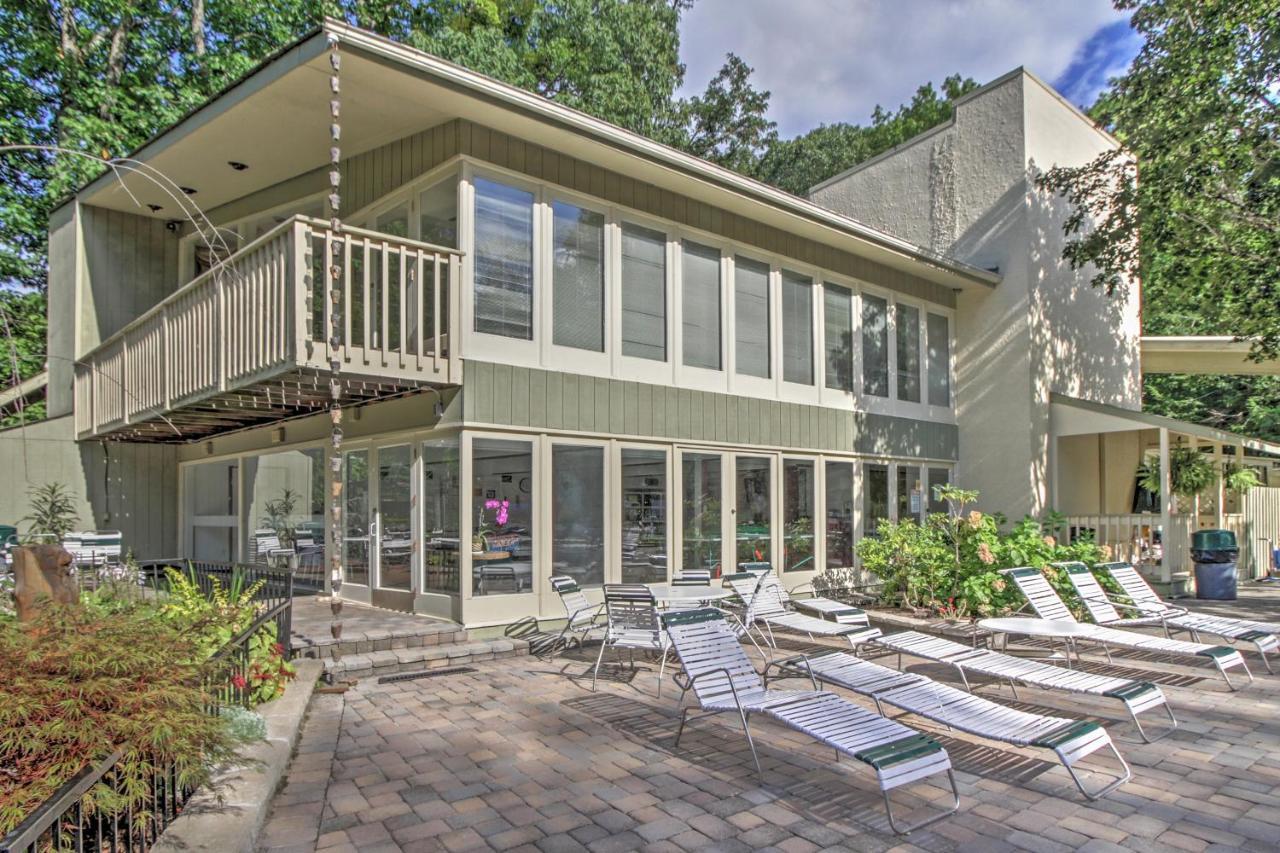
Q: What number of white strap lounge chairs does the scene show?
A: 8